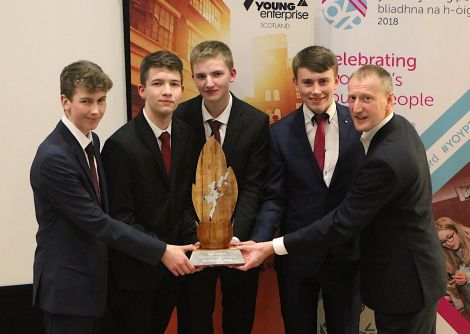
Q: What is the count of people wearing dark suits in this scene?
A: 5